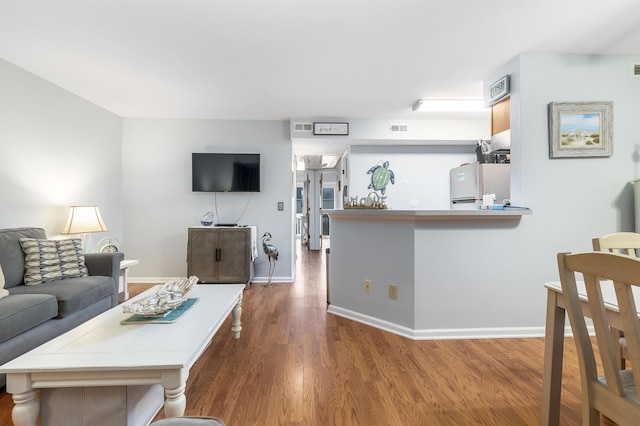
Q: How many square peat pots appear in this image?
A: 0